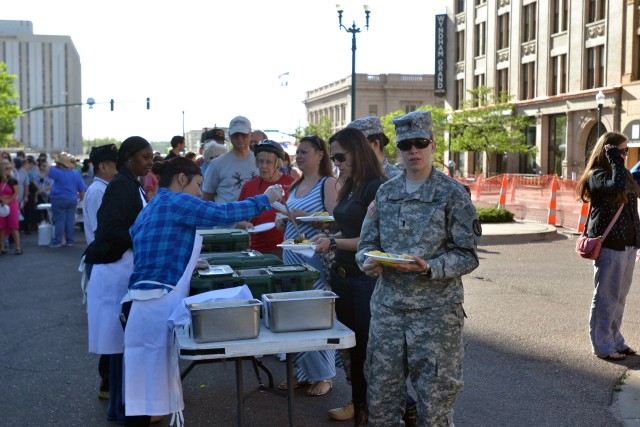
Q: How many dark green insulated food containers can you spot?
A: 3